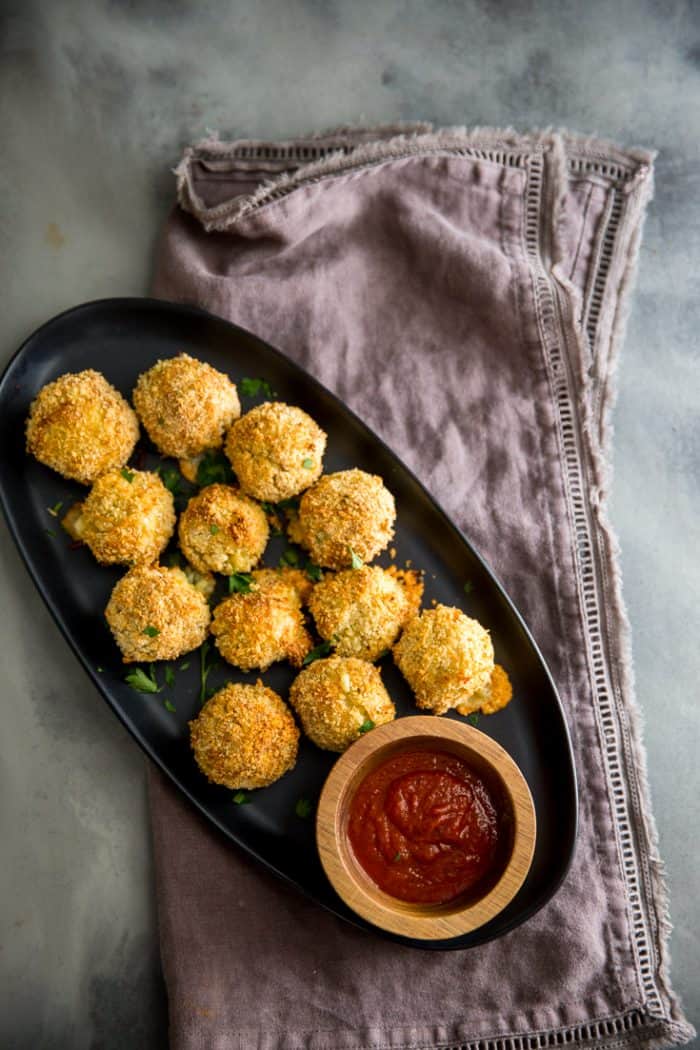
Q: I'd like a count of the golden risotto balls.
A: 12